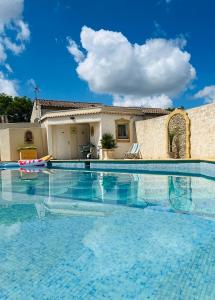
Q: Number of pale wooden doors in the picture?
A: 1